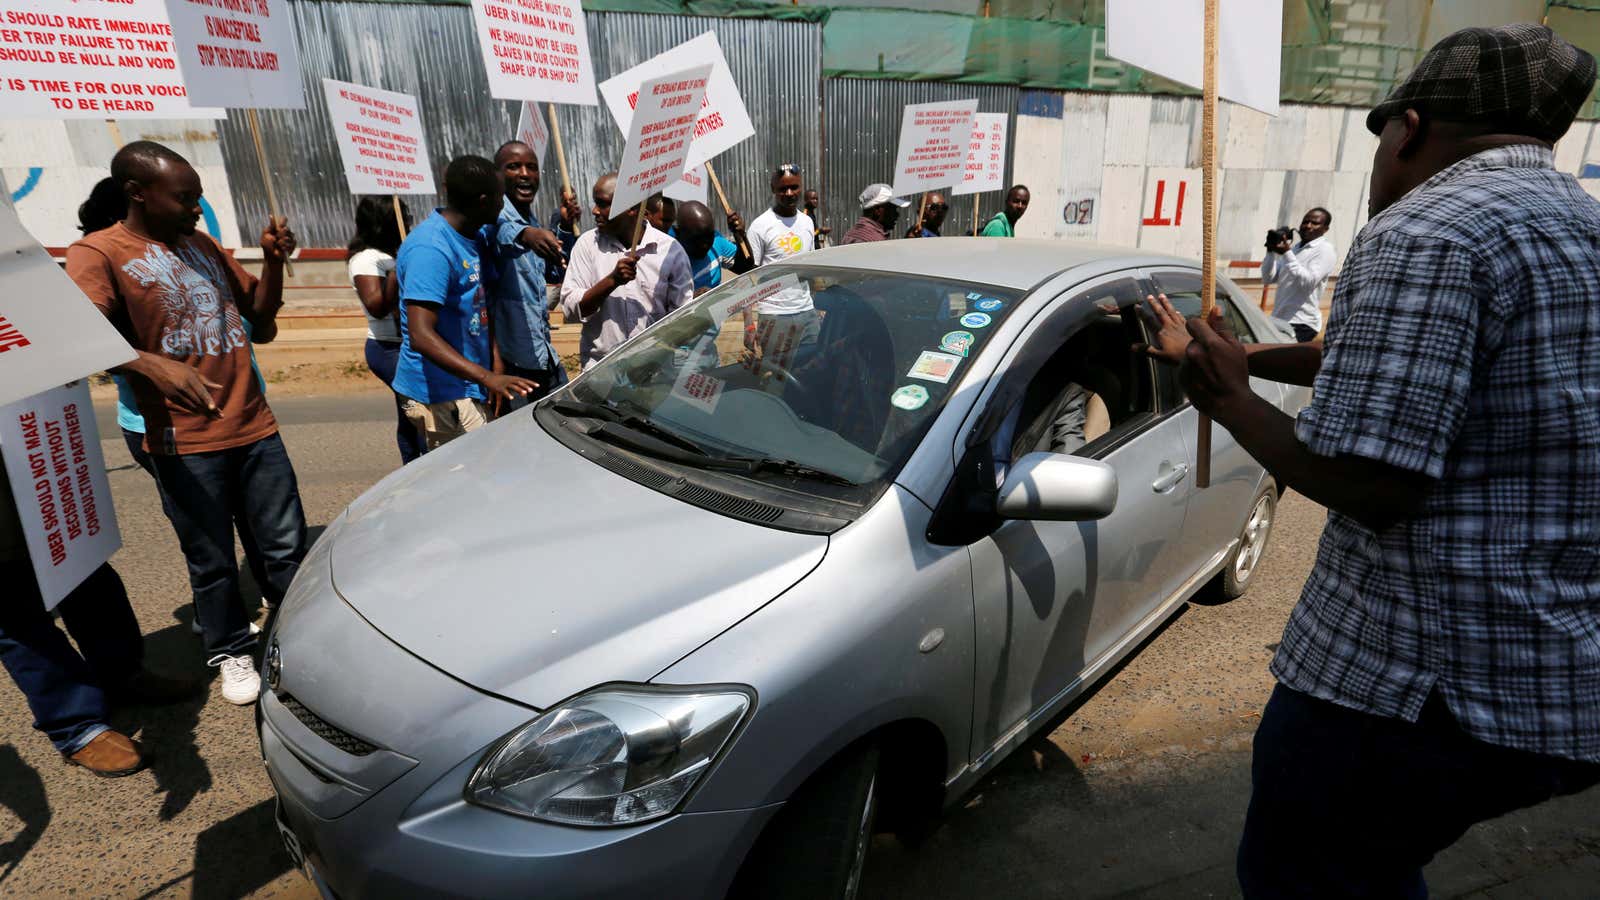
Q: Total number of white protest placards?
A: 13